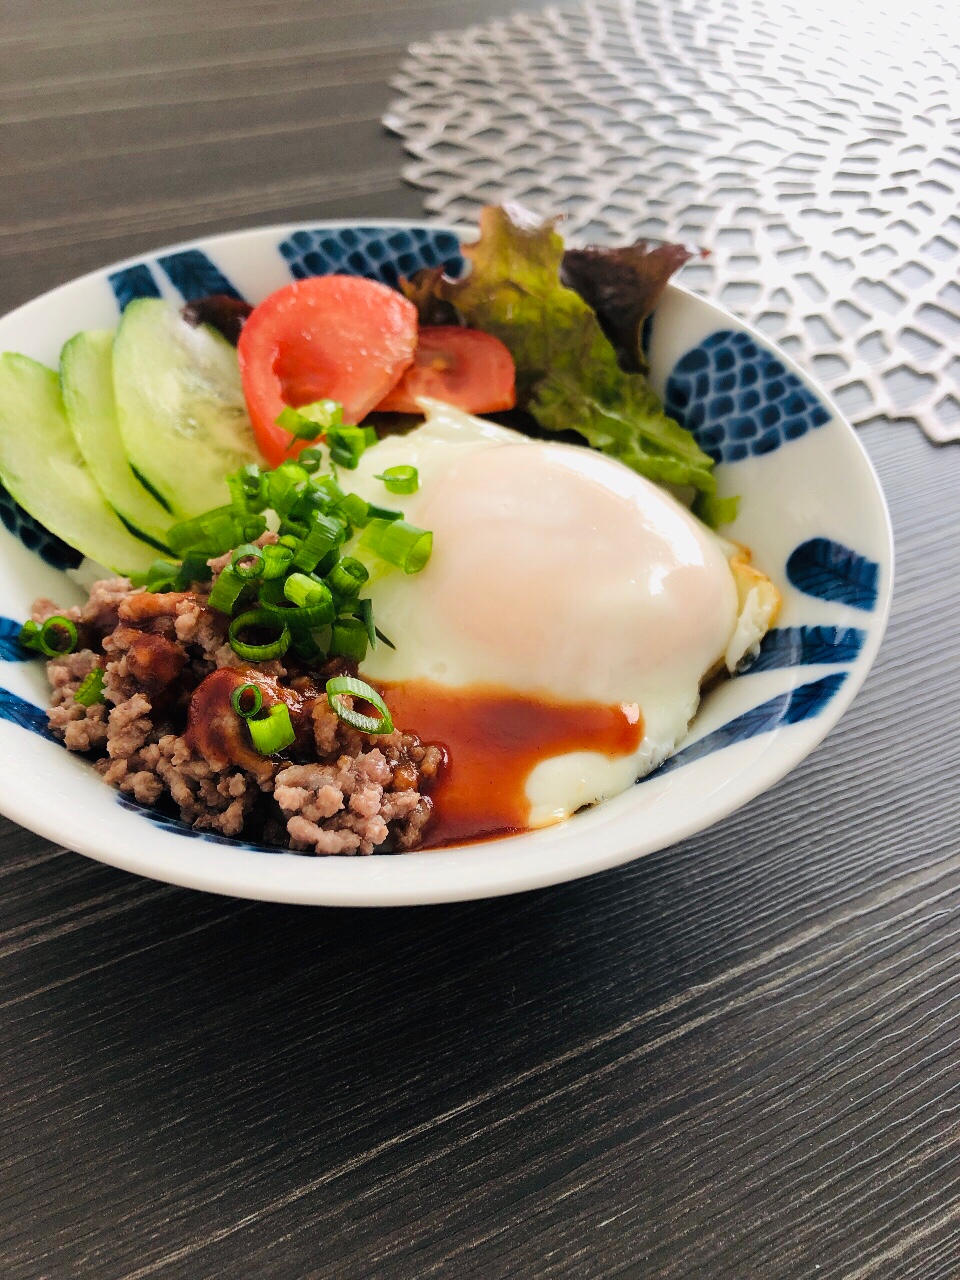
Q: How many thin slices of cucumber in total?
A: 3